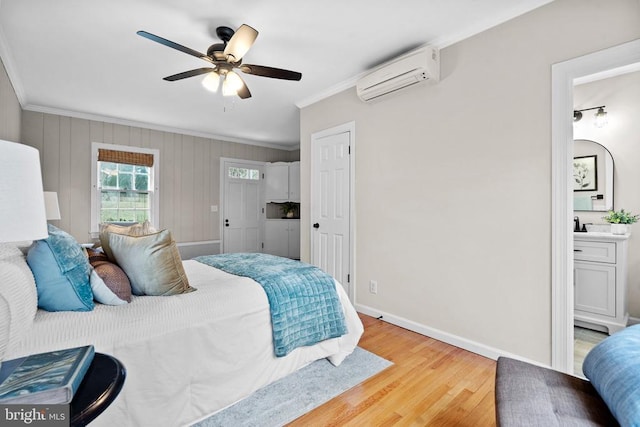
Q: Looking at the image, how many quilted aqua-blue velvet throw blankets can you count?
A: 1